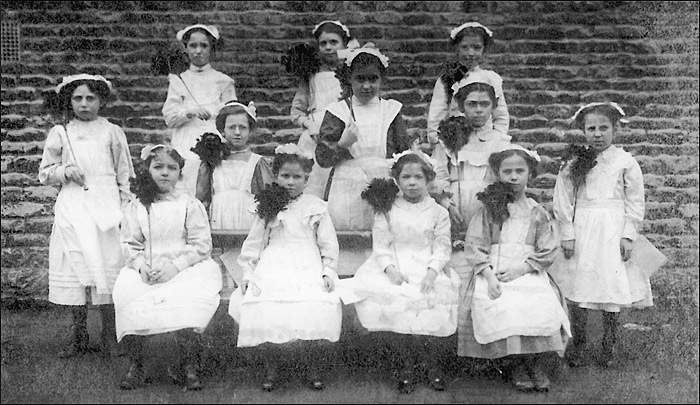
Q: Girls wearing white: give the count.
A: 12